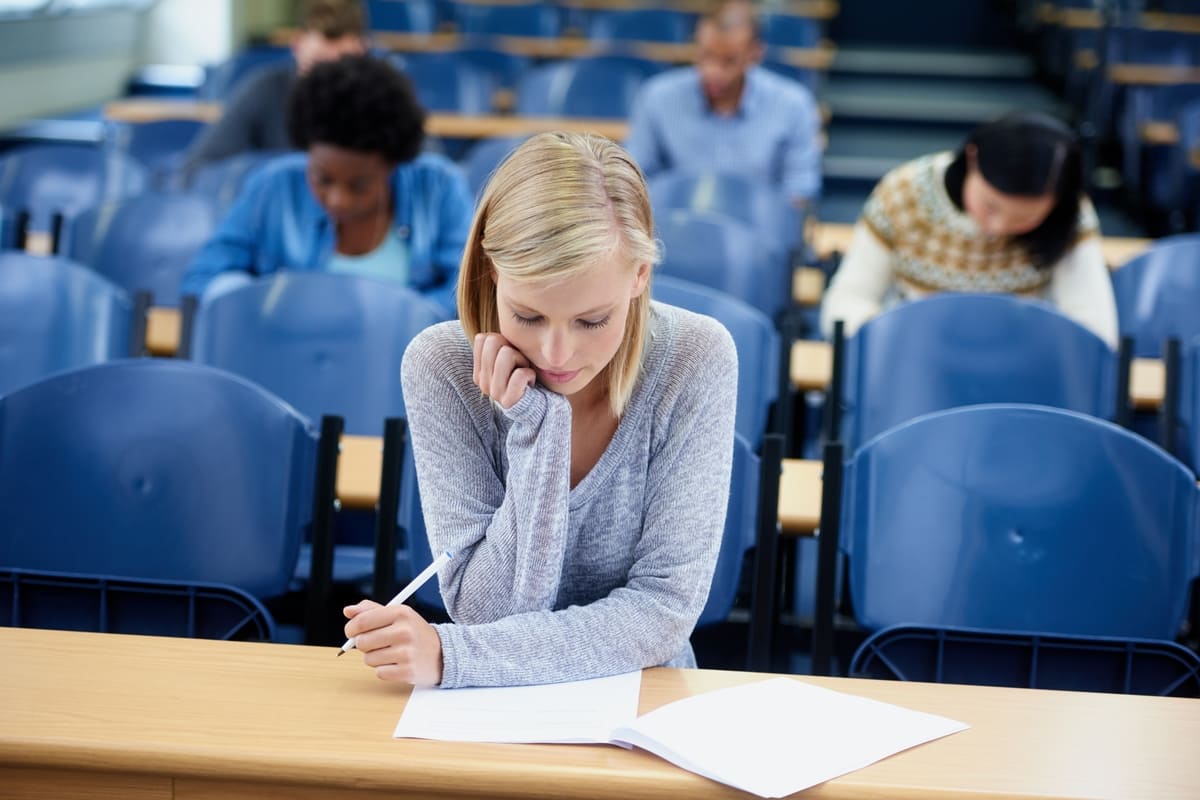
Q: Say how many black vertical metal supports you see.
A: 12